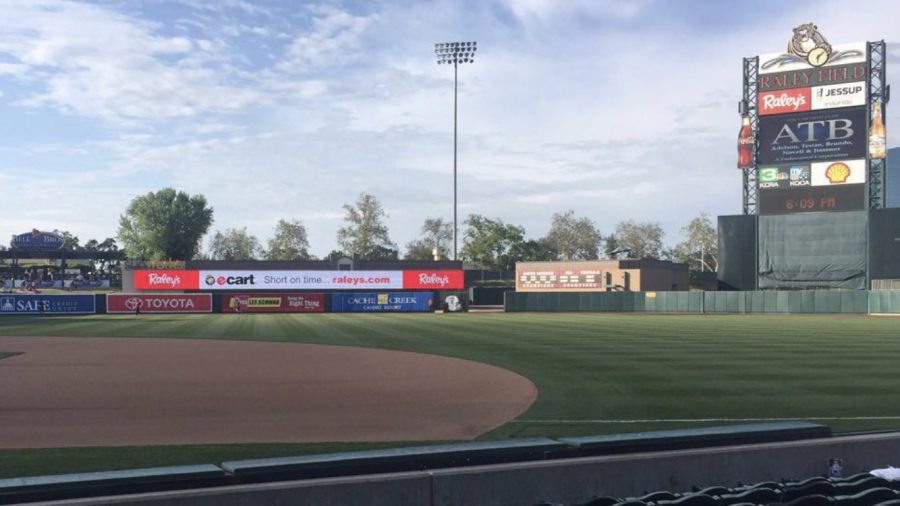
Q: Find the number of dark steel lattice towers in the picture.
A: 2